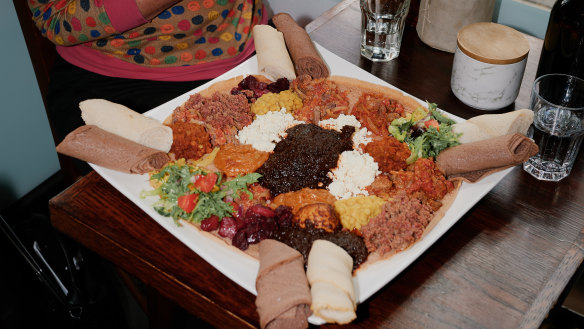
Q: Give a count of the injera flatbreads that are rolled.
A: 8